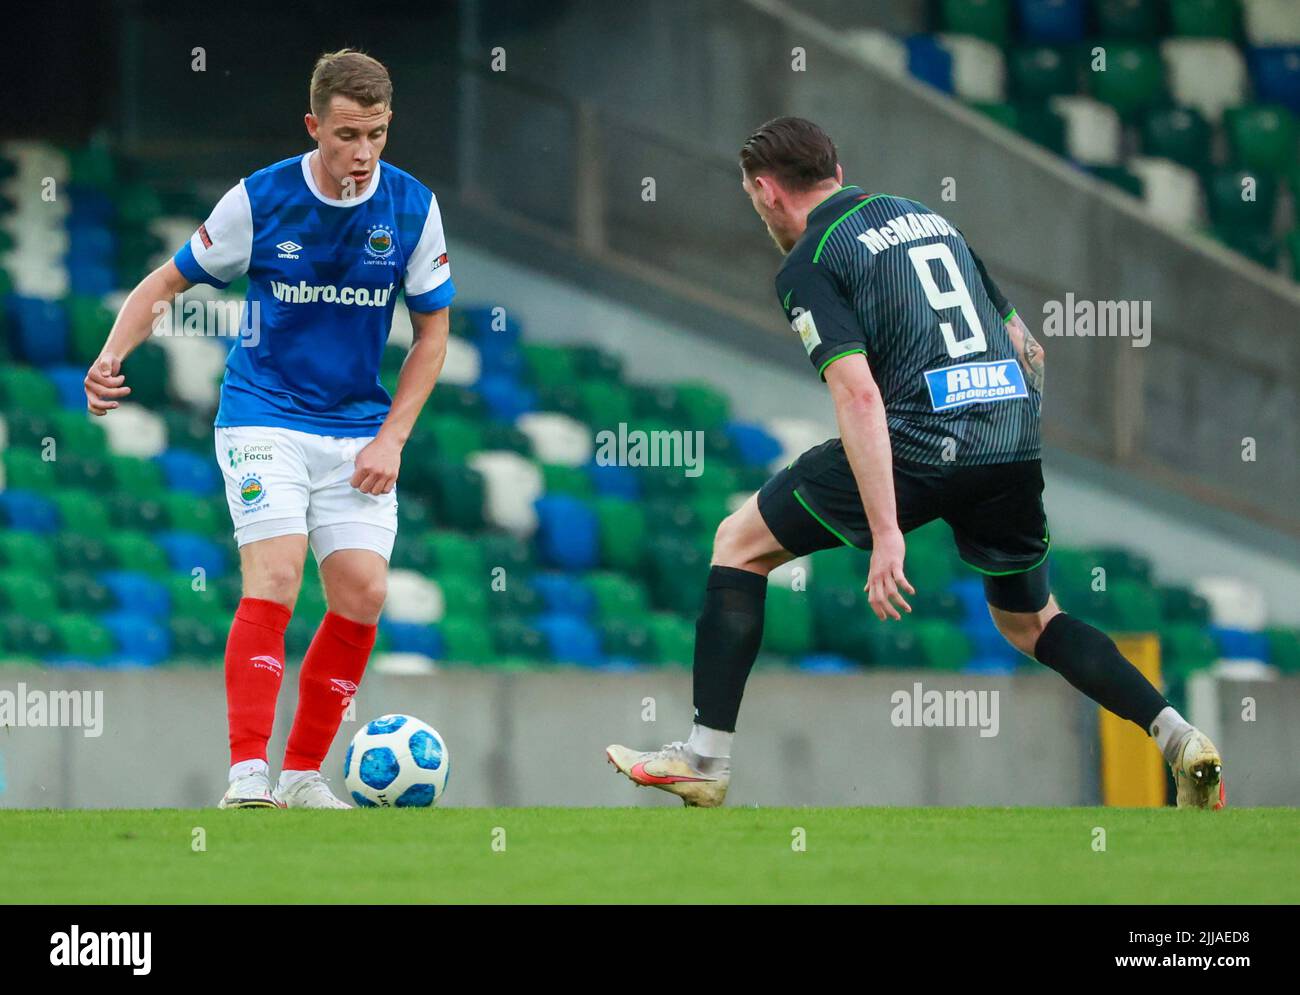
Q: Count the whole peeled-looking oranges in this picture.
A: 0